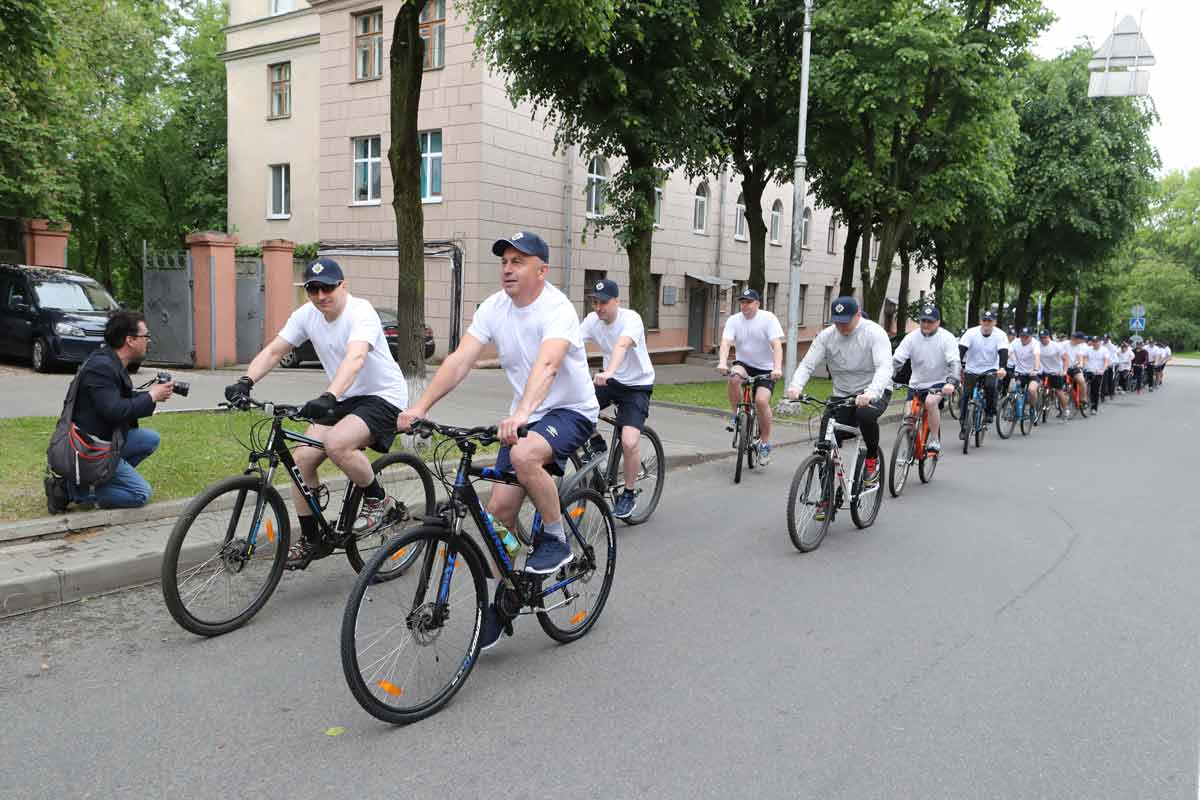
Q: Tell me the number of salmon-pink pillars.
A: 3